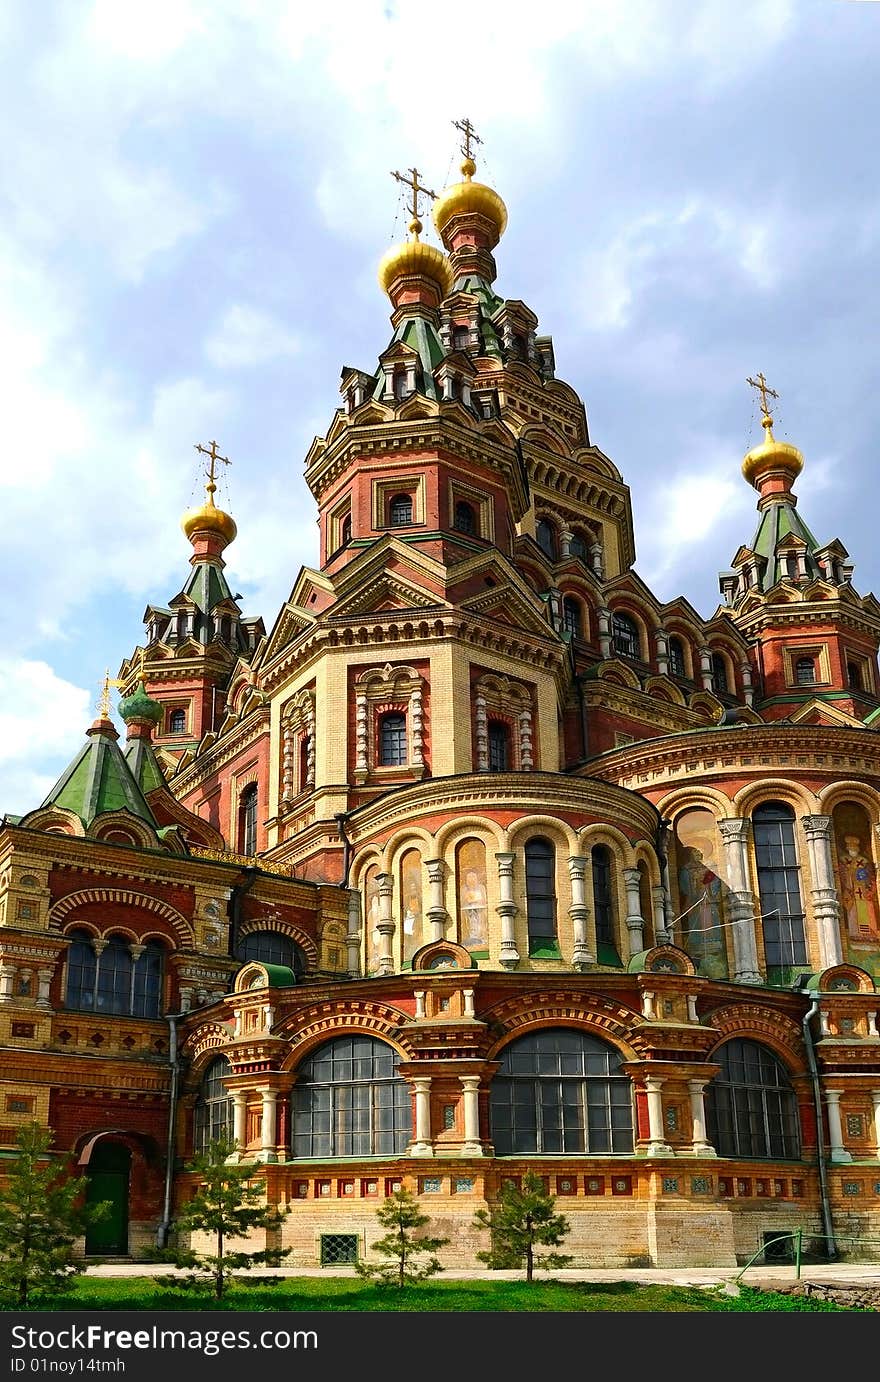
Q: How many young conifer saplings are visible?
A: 4